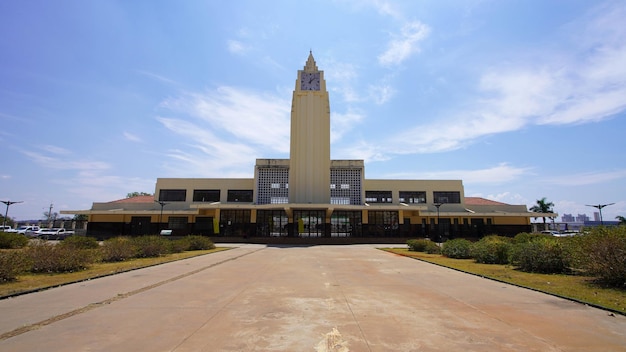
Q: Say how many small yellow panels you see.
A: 2